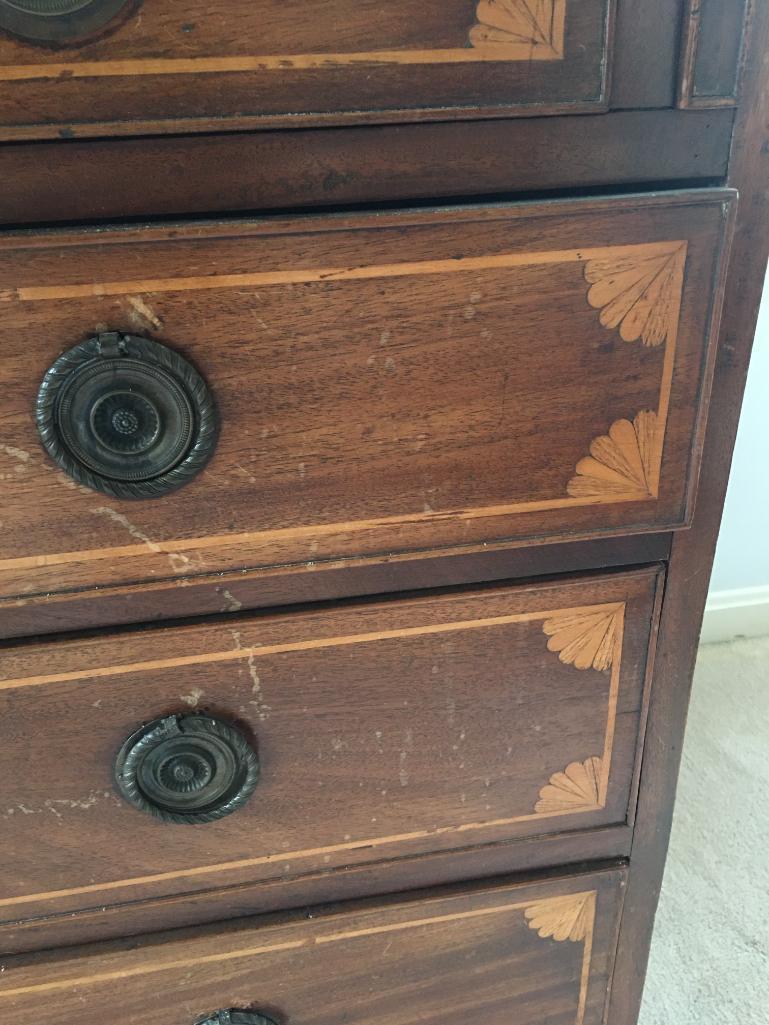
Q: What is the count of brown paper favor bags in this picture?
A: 0